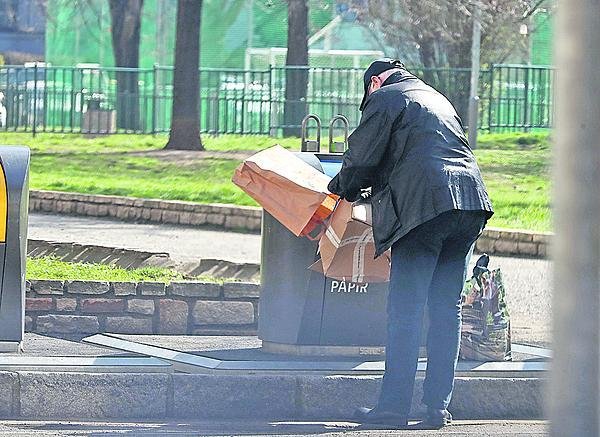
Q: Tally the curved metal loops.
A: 2